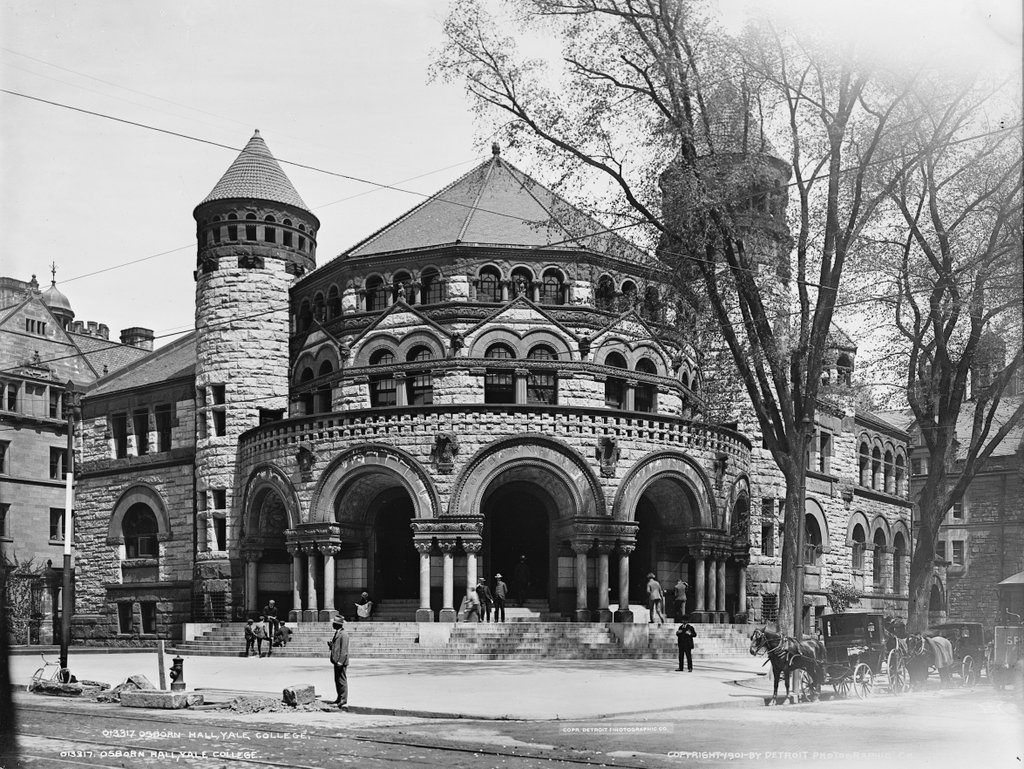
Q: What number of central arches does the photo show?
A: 5